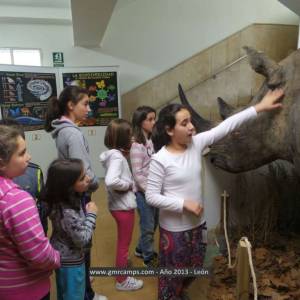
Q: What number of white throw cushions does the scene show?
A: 0